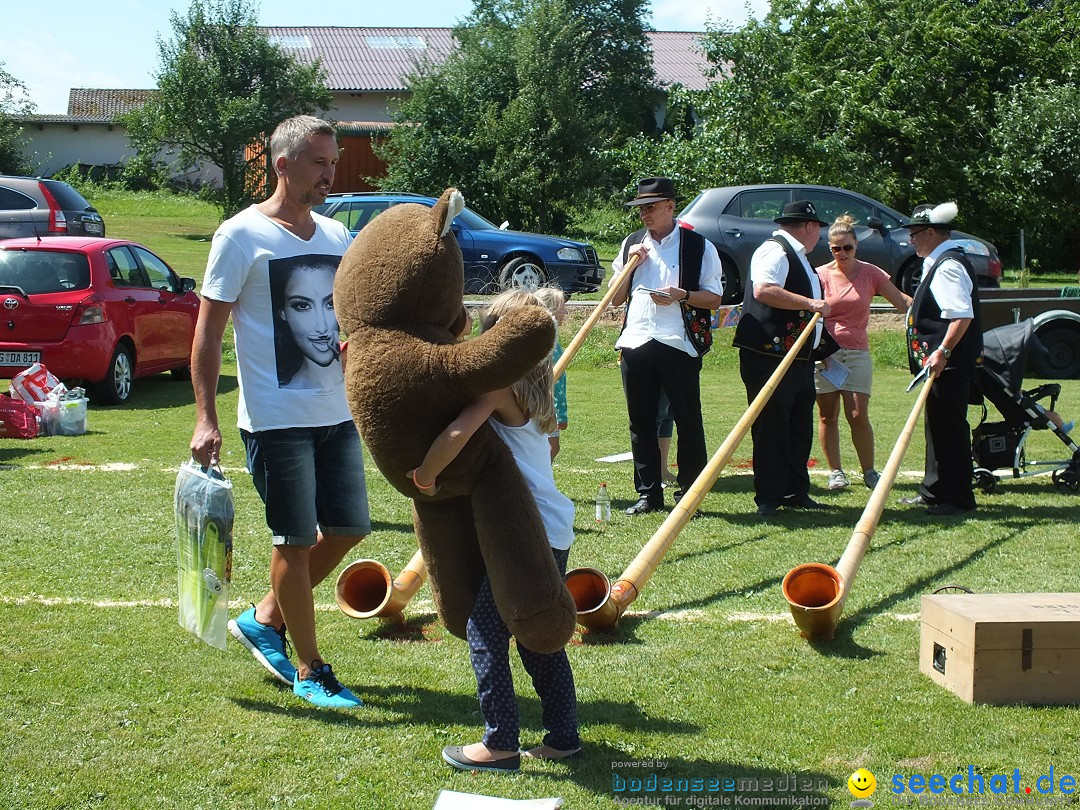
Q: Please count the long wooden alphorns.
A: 3